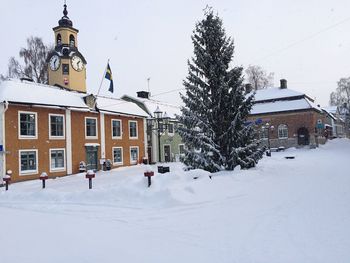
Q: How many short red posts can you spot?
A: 4